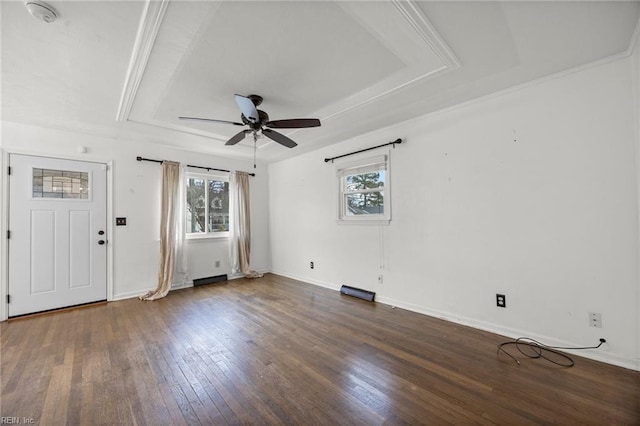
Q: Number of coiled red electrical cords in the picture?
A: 0